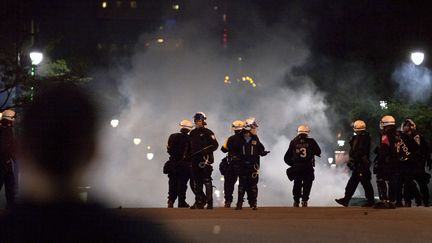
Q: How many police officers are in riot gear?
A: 9